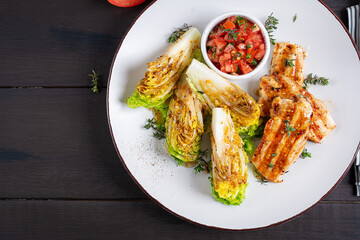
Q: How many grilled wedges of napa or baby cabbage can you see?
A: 4